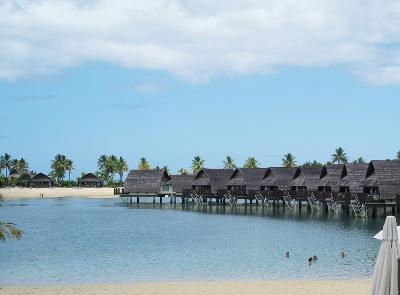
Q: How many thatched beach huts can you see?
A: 12